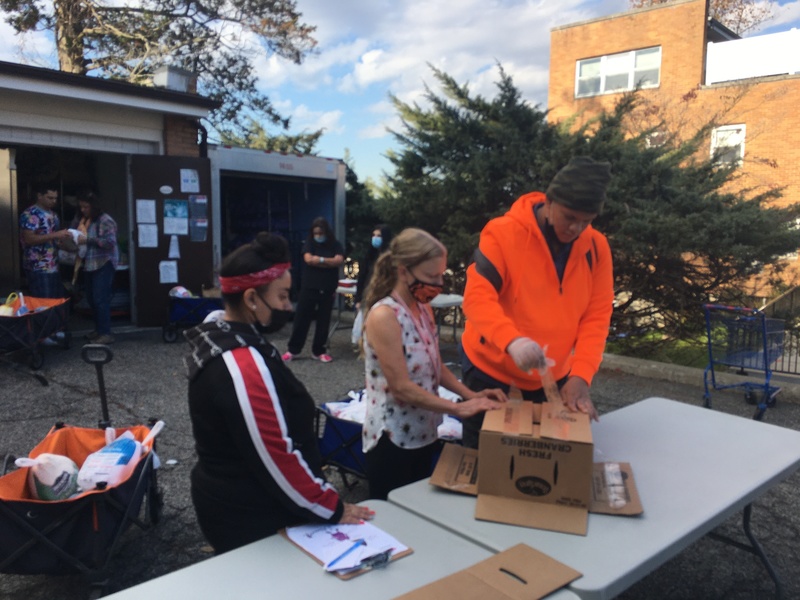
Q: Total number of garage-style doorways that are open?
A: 2